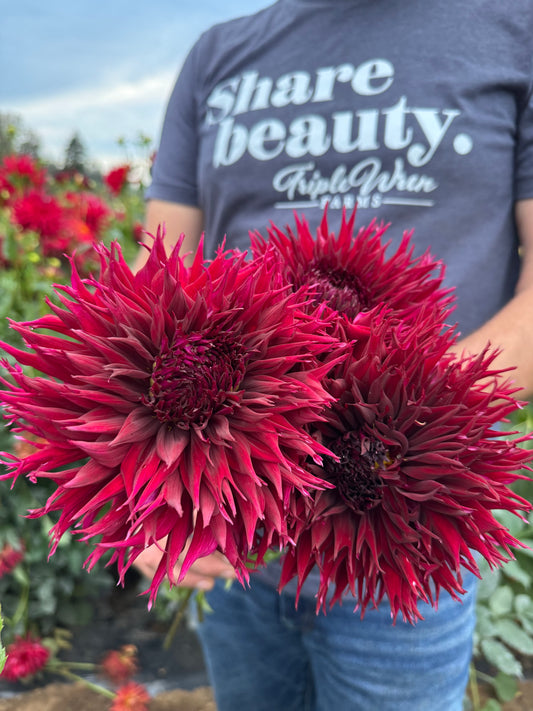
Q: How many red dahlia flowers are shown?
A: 3